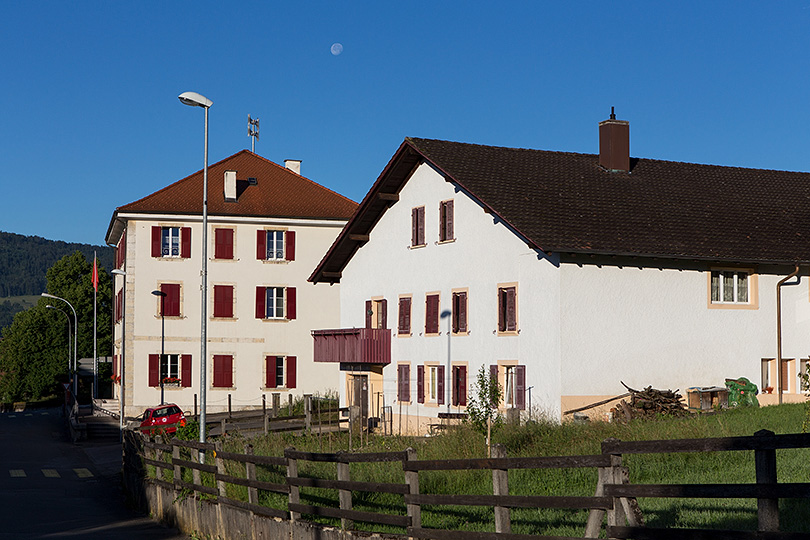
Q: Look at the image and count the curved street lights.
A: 2